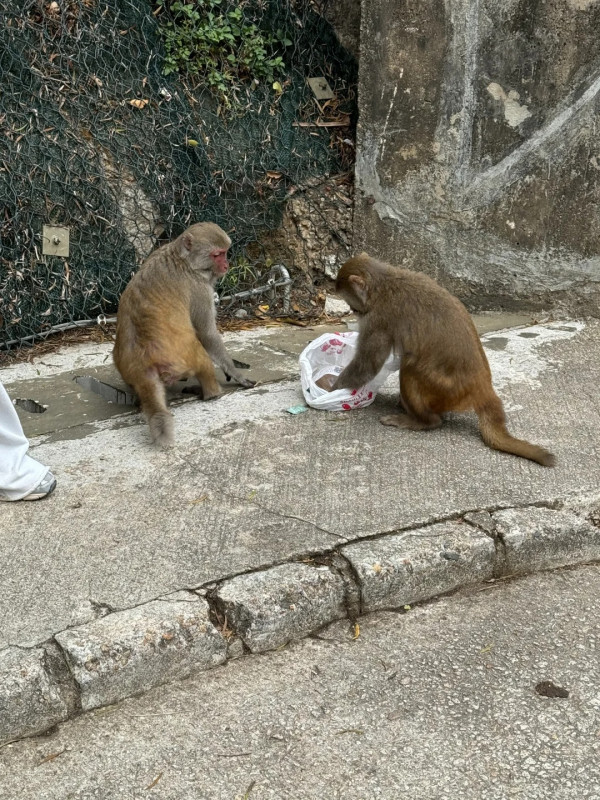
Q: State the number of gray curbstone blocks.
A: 5